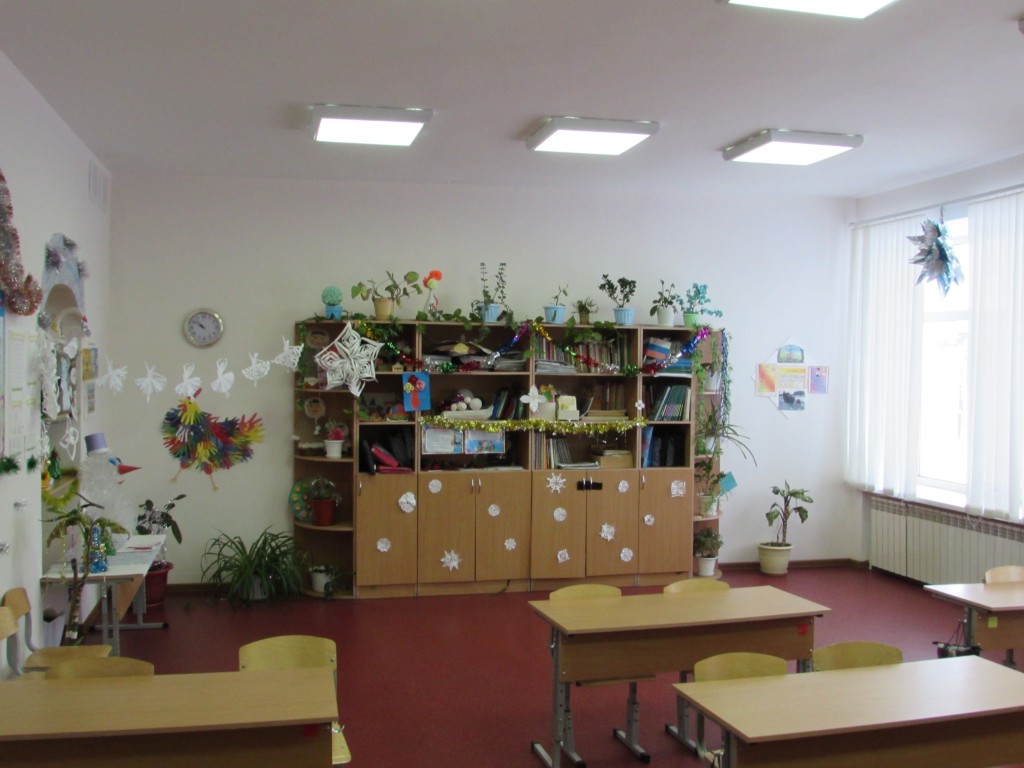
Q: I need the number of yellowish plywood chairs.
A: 9